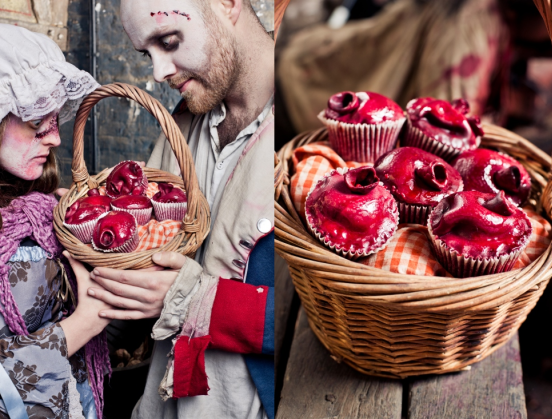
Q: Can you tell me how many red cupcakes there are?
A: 11